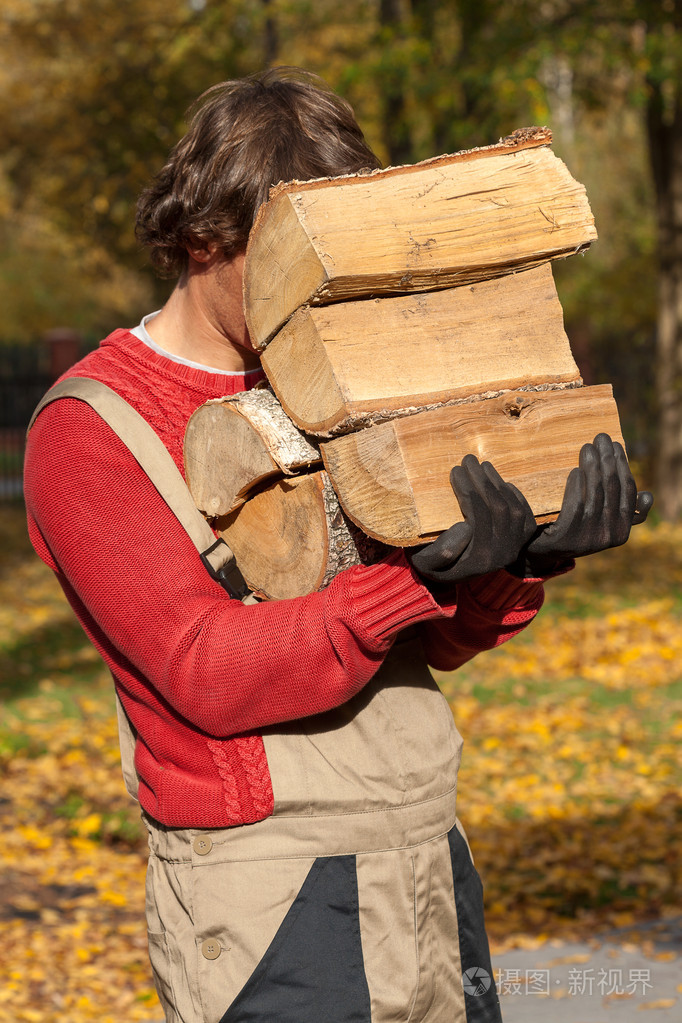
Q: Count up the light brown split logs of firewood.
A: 5